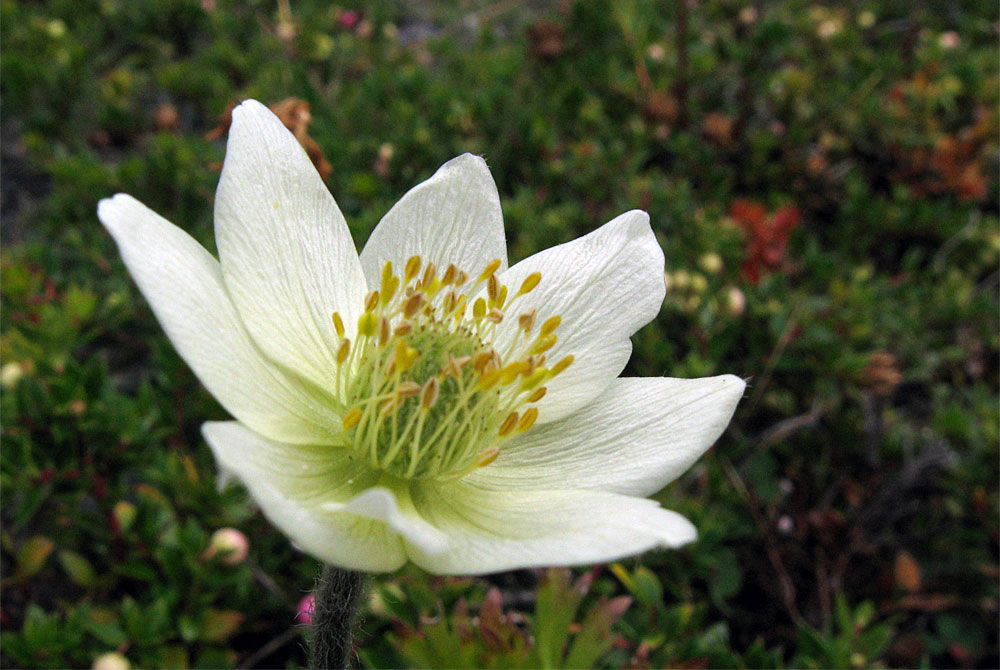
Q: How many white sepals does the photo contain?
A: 7